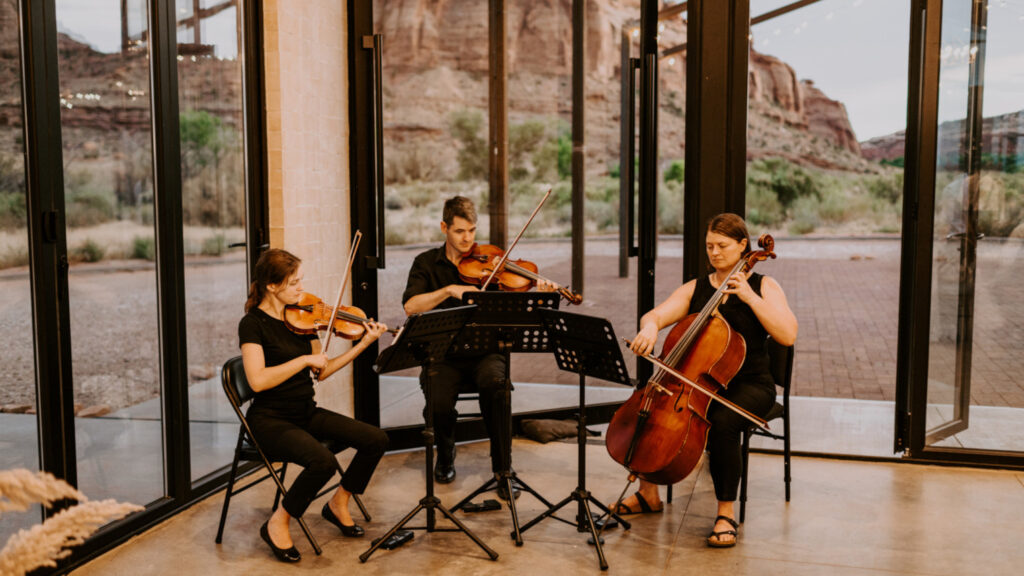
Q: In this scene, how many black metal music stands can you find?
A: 3